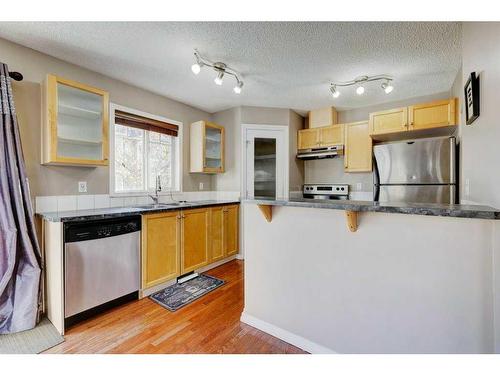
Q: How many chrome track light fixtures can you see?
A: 2